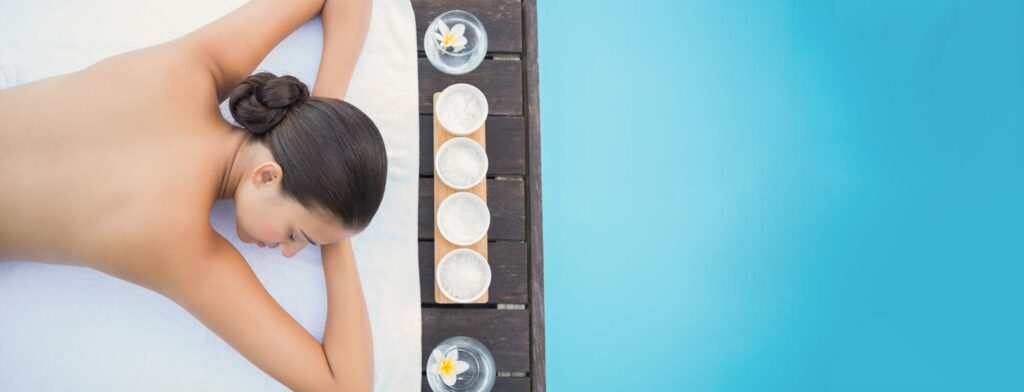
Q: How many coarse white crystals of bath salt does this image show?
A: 4